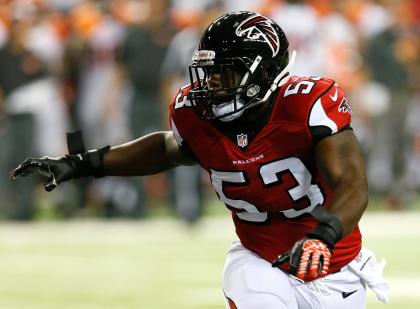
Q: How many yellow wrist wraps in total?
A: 0